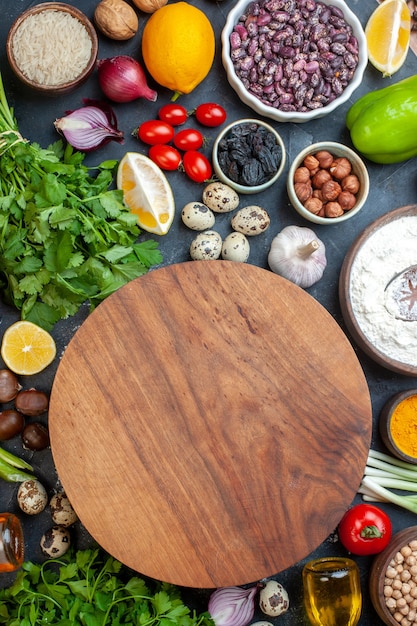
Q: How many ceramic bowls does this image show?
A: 3